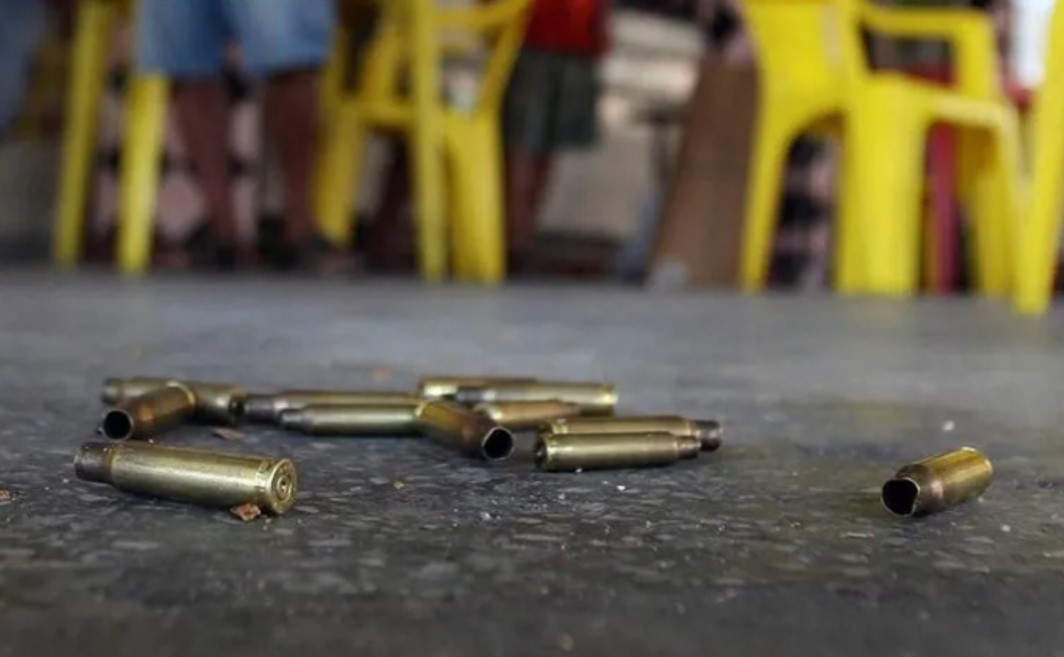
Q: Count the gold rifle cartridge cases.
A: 12